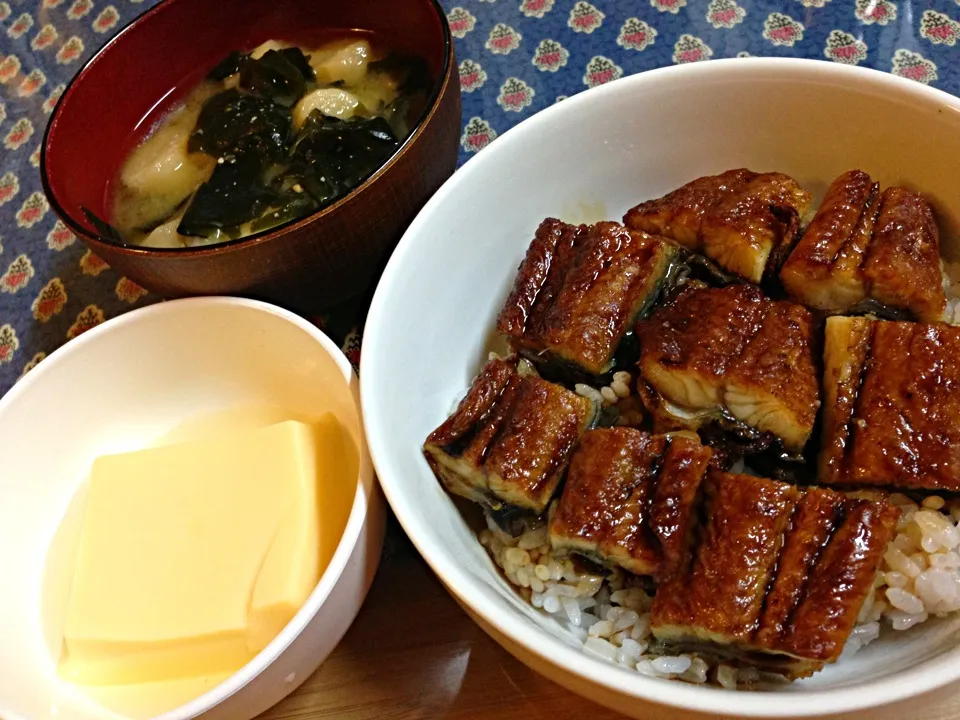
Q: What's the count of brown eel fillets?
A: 8